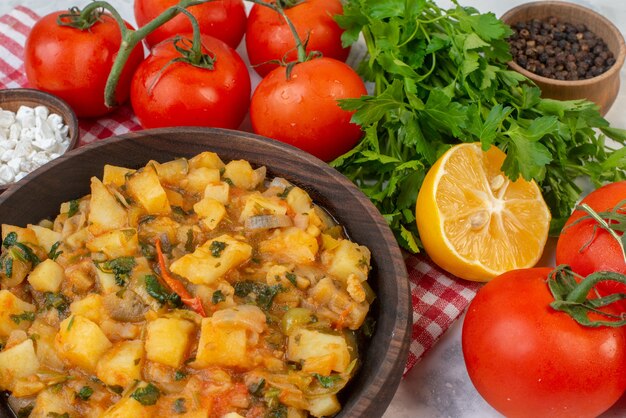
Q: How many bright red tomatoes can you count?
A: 7